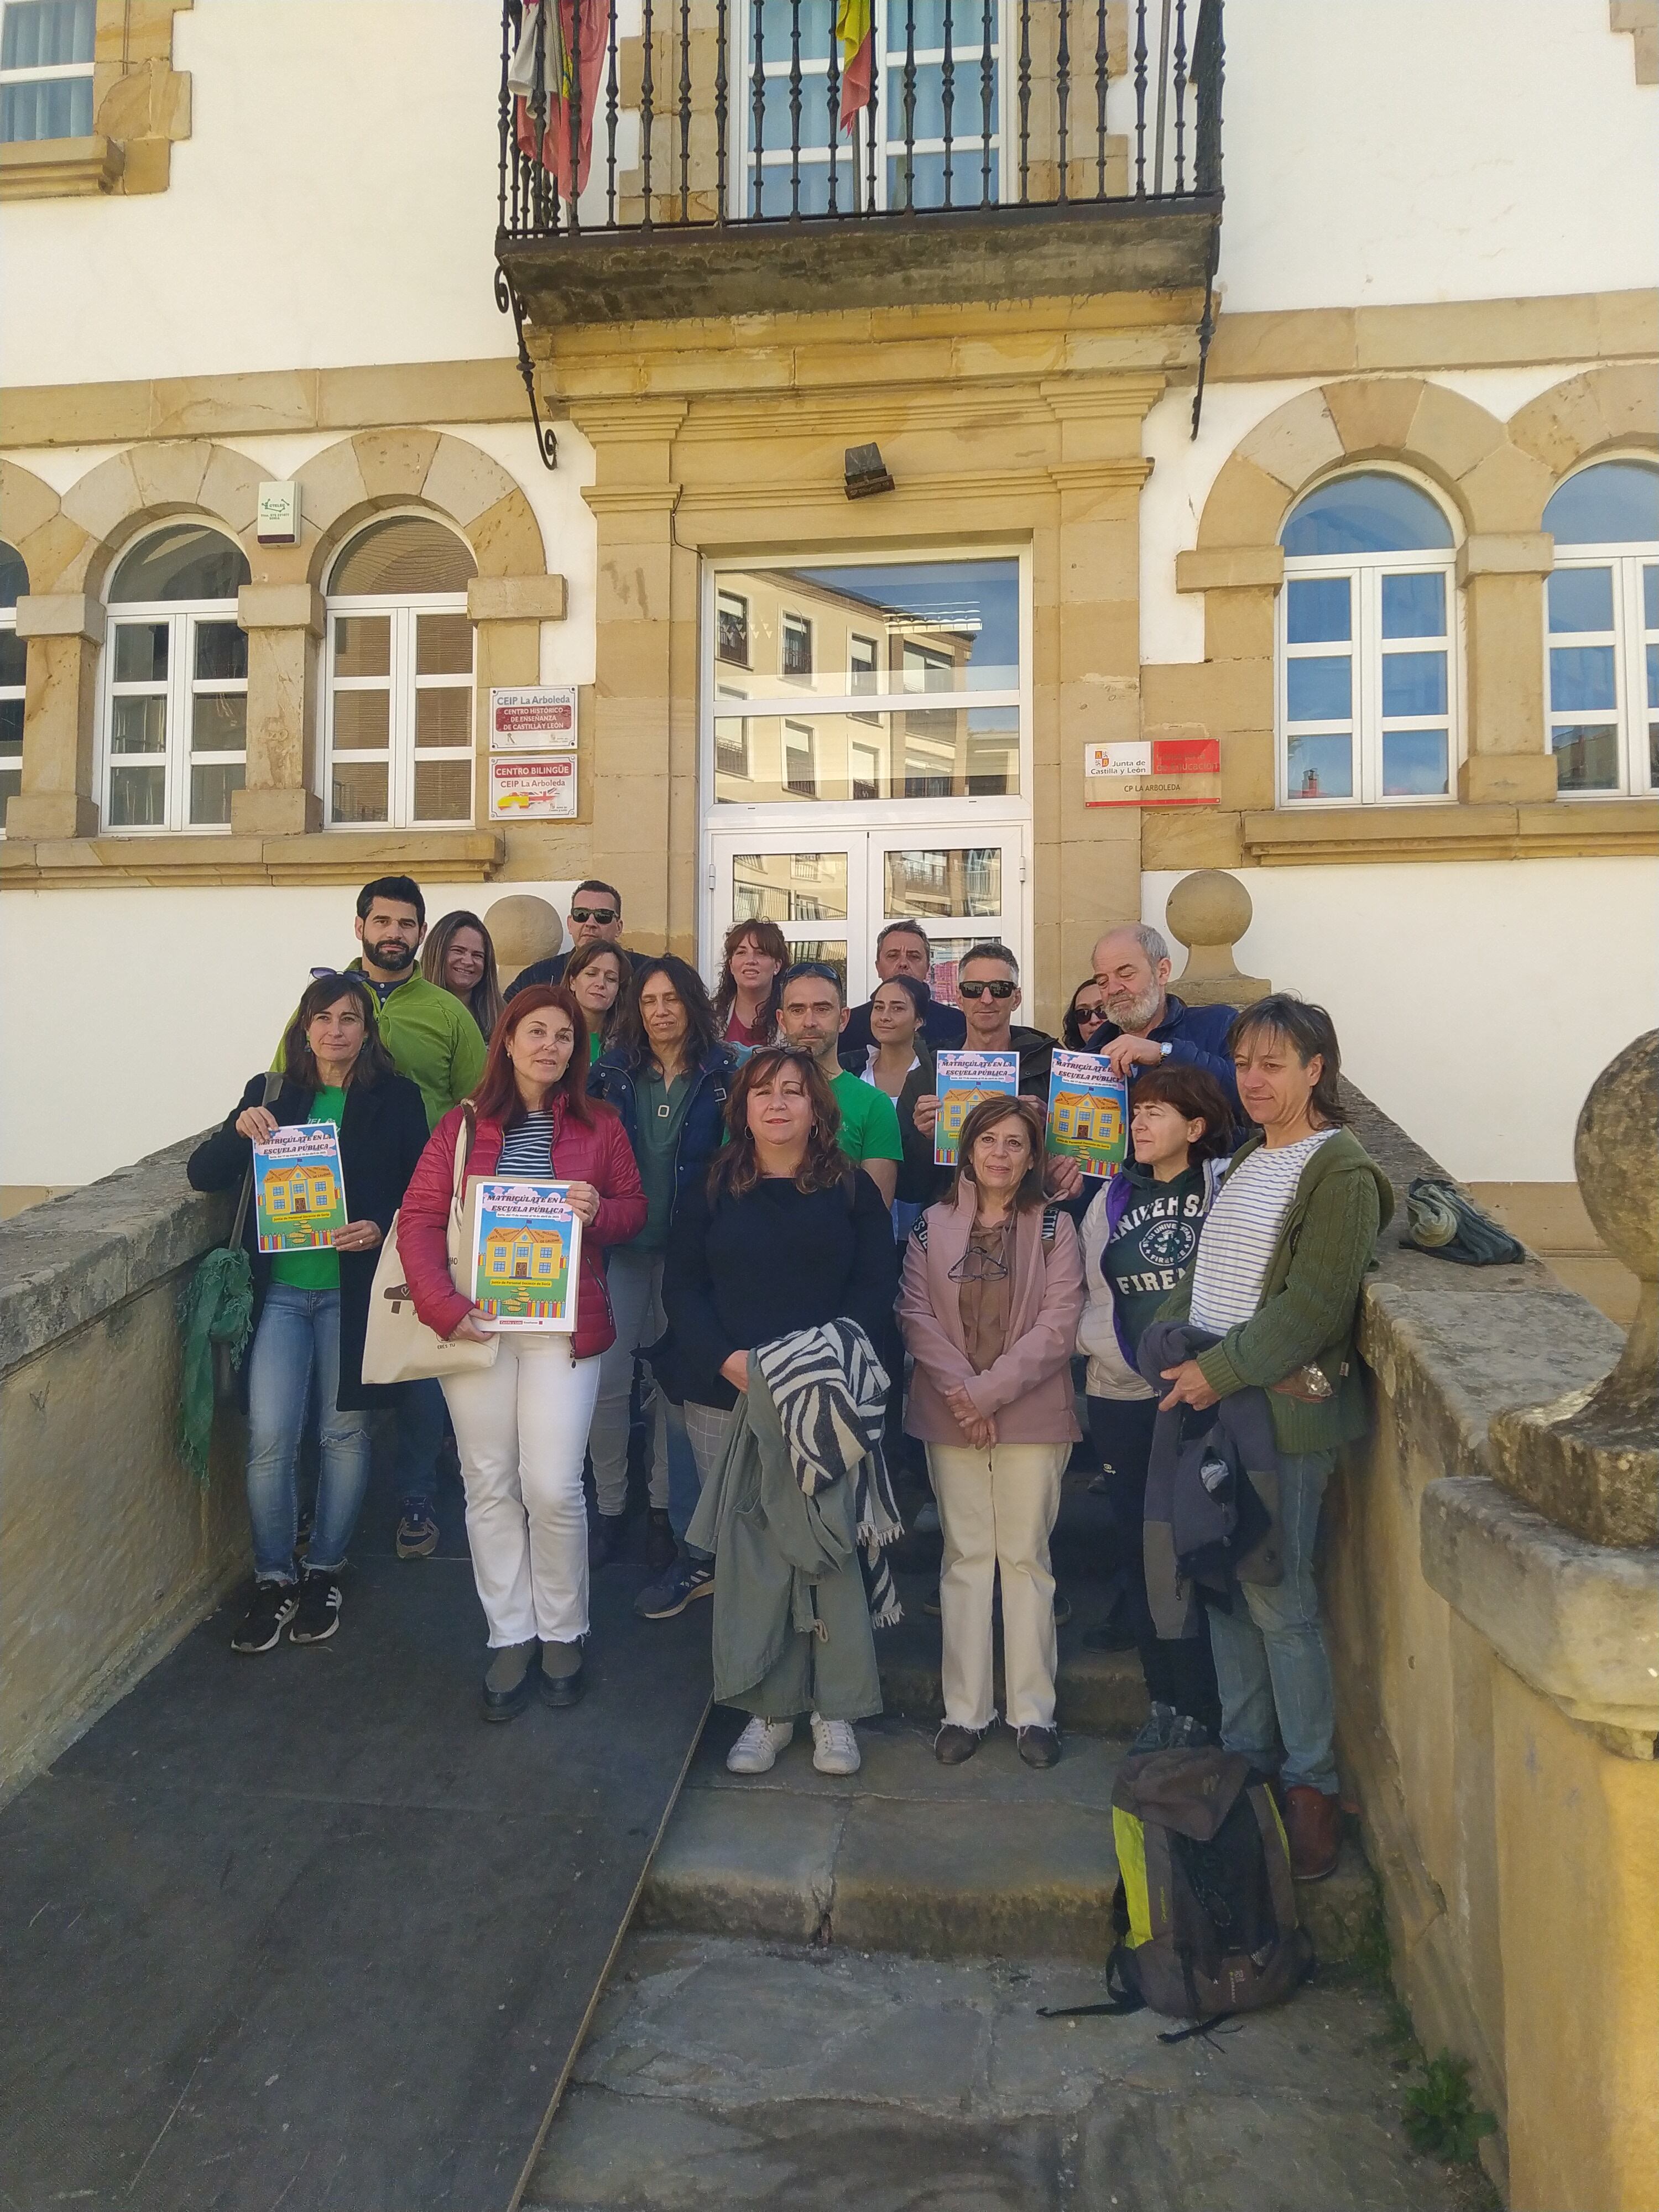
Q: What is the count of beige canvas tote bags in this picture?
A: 1